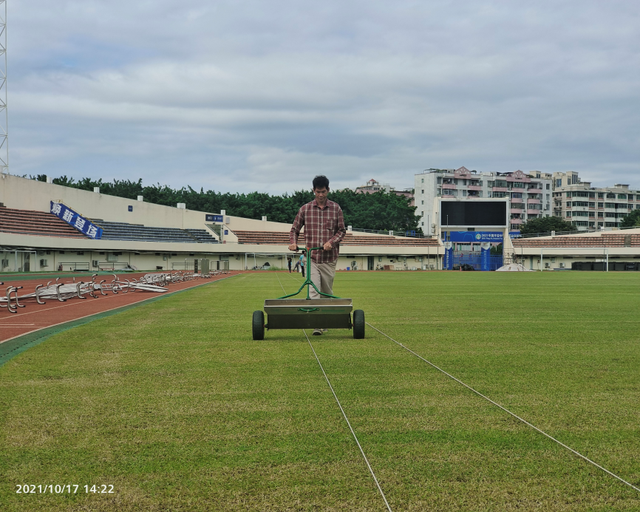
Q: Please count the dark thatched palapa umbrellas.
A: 0